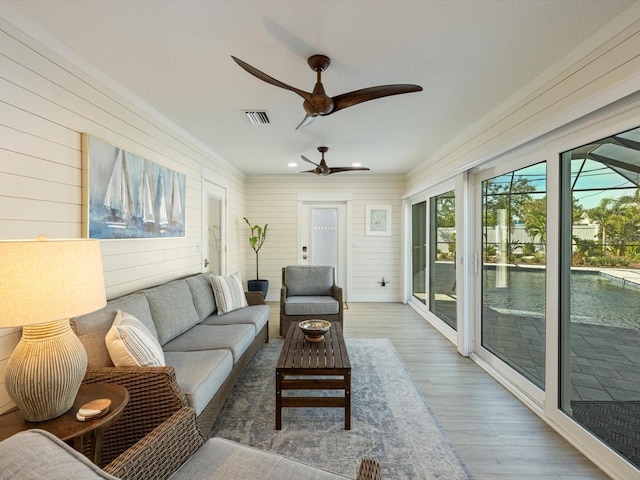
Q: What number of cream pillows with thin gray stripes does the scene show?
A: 2